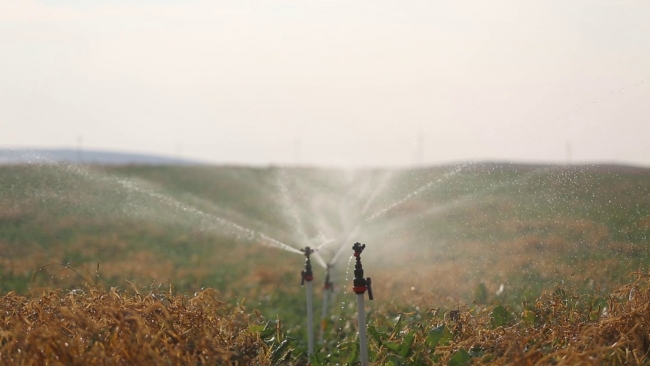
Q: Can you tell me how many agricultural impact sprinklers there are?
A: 3